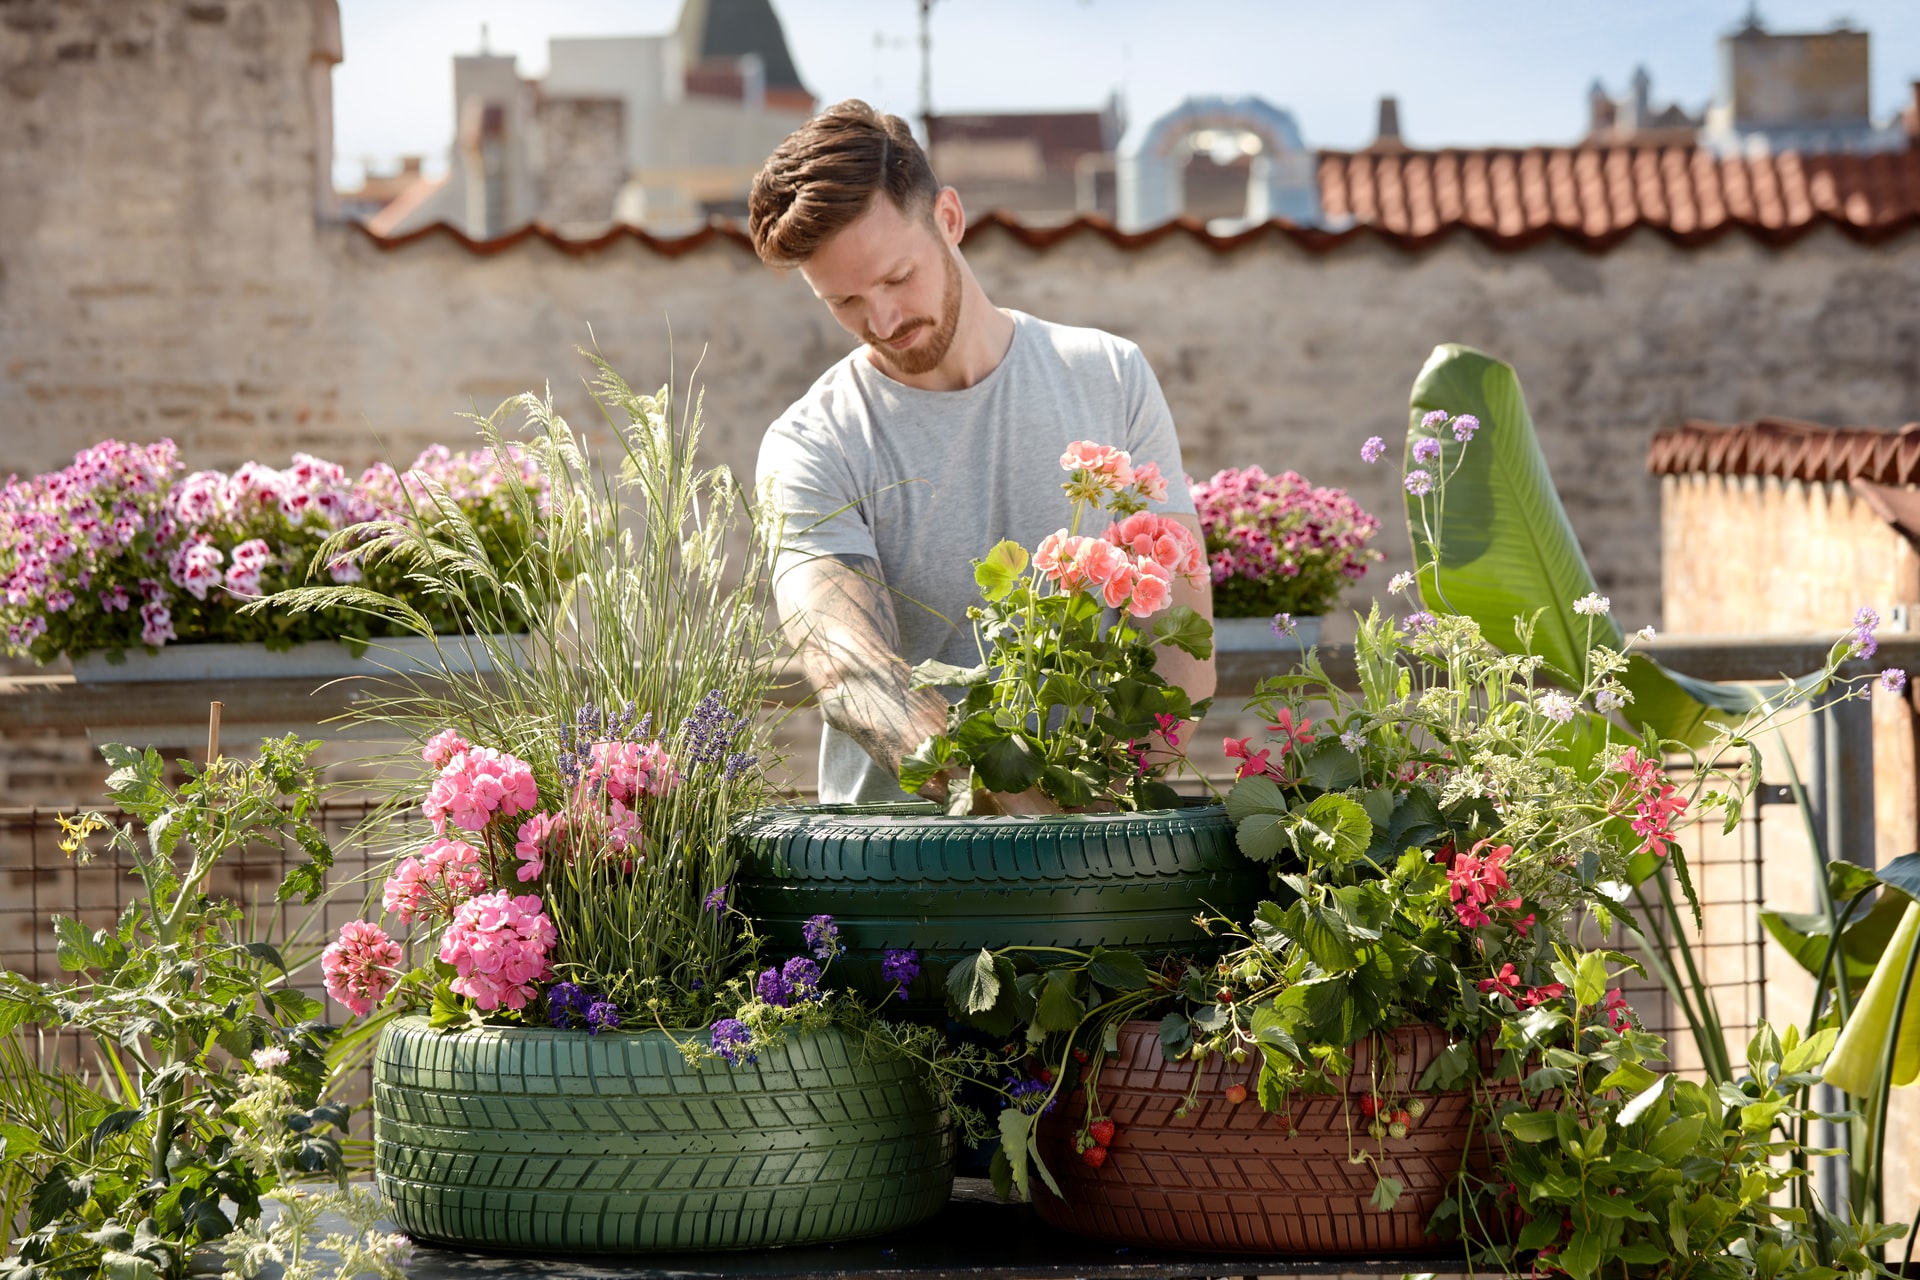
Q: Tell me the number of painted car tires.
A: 3